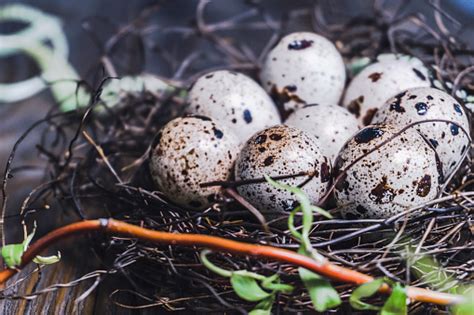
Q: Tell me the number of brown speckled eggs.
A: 8